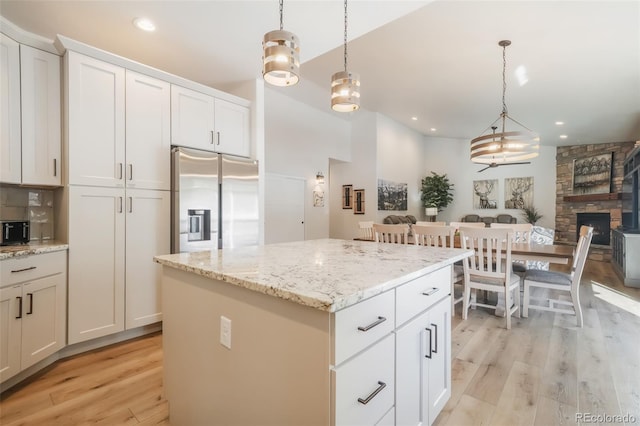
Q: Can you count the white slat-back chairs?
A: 8